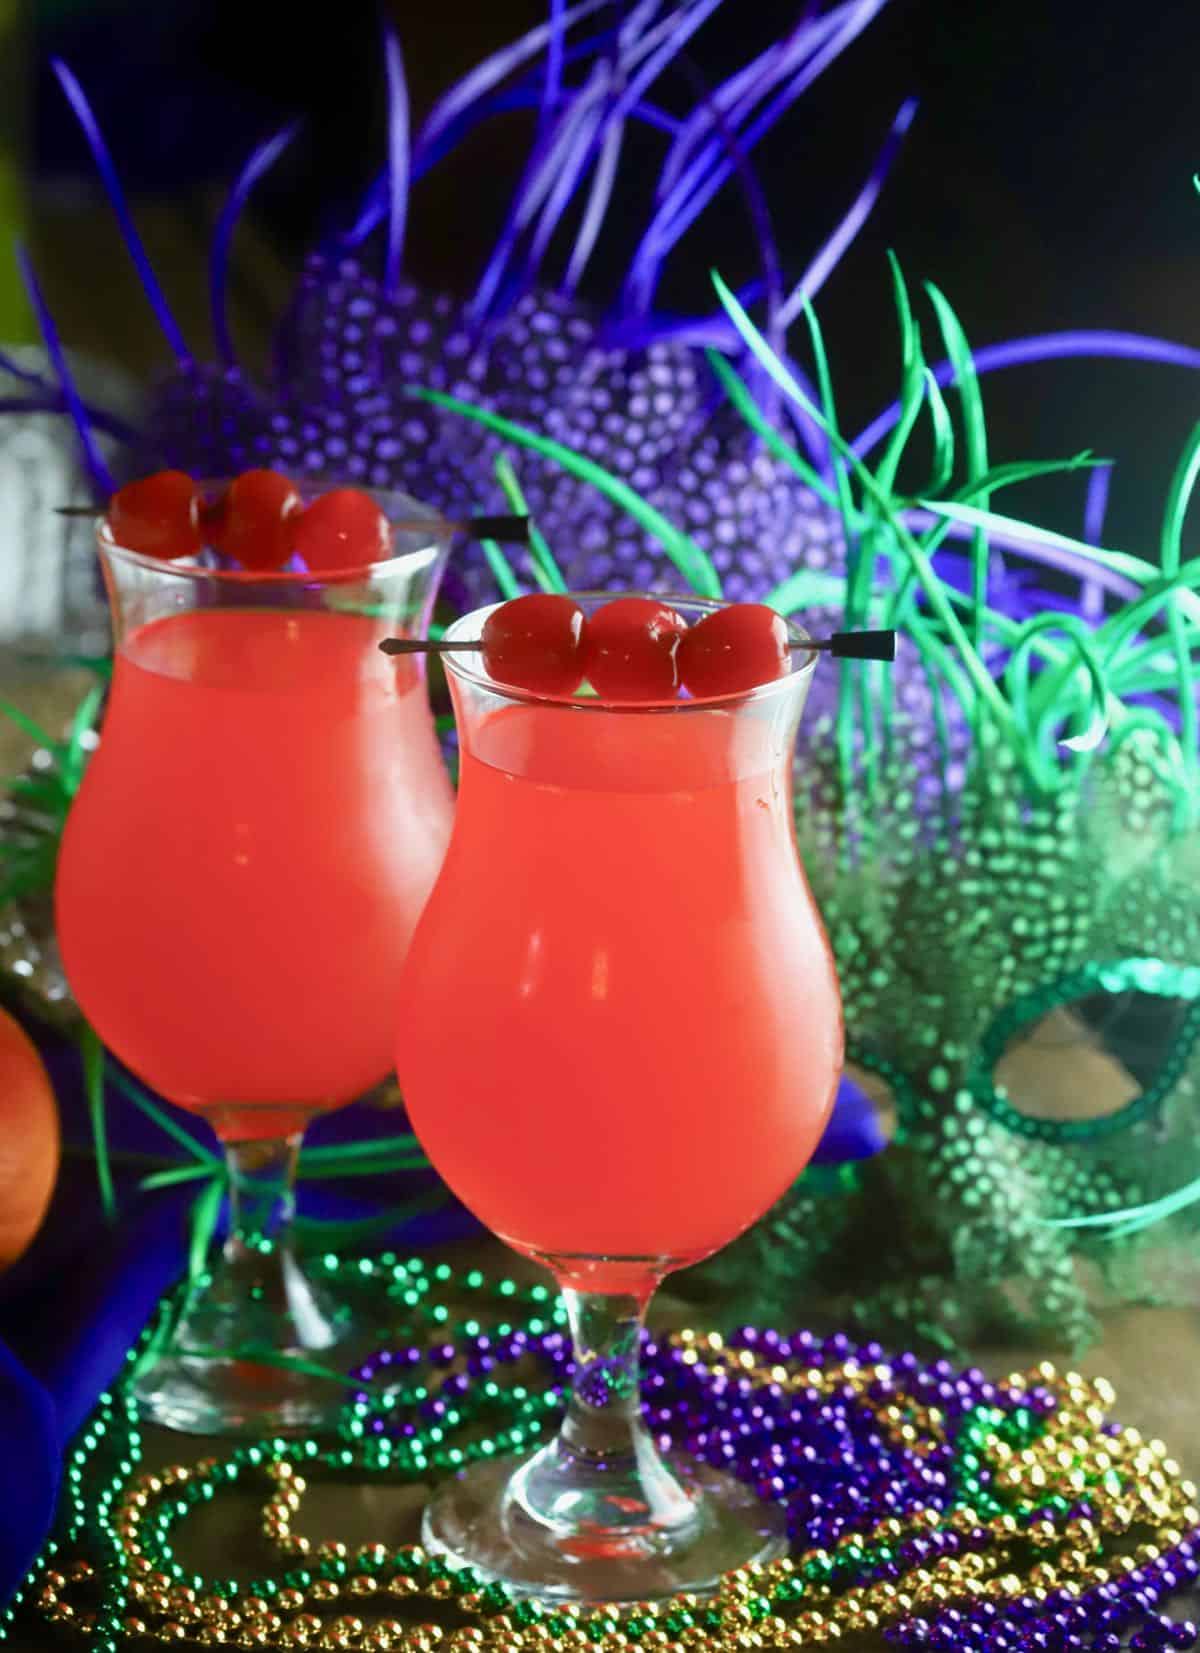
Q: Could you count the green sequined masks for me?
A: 1